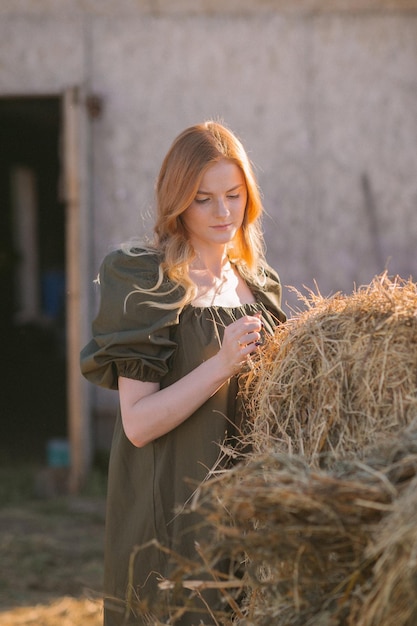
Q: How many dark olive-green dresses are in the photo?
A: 1